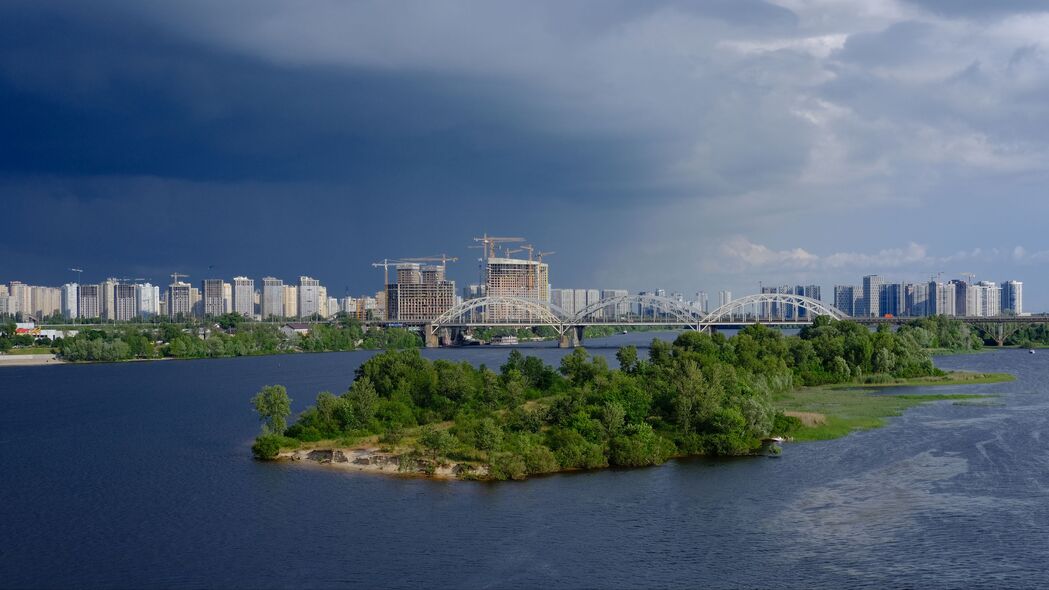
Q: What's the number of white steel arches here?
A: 3